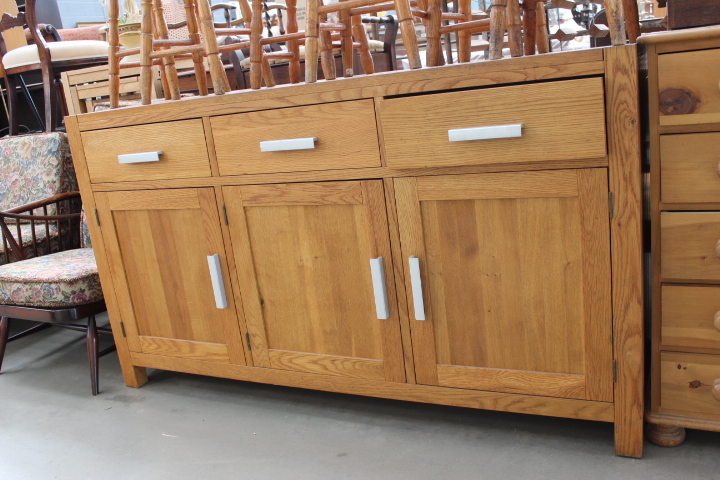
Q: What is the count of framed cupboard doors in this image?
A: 3